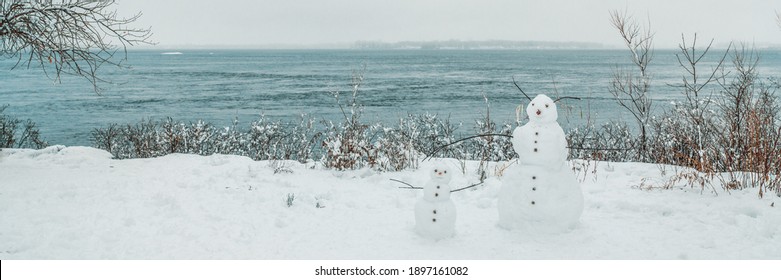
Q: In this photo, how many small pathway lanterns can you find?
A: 0